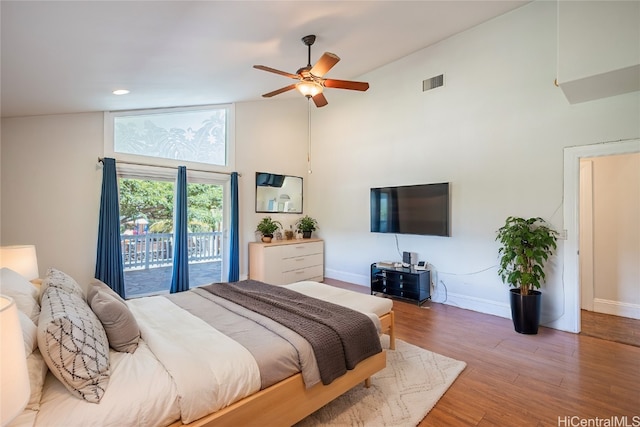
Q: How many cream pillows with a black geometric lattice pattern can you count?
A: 2